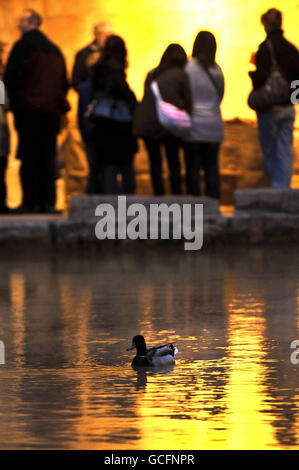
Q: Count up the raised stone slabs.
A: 2